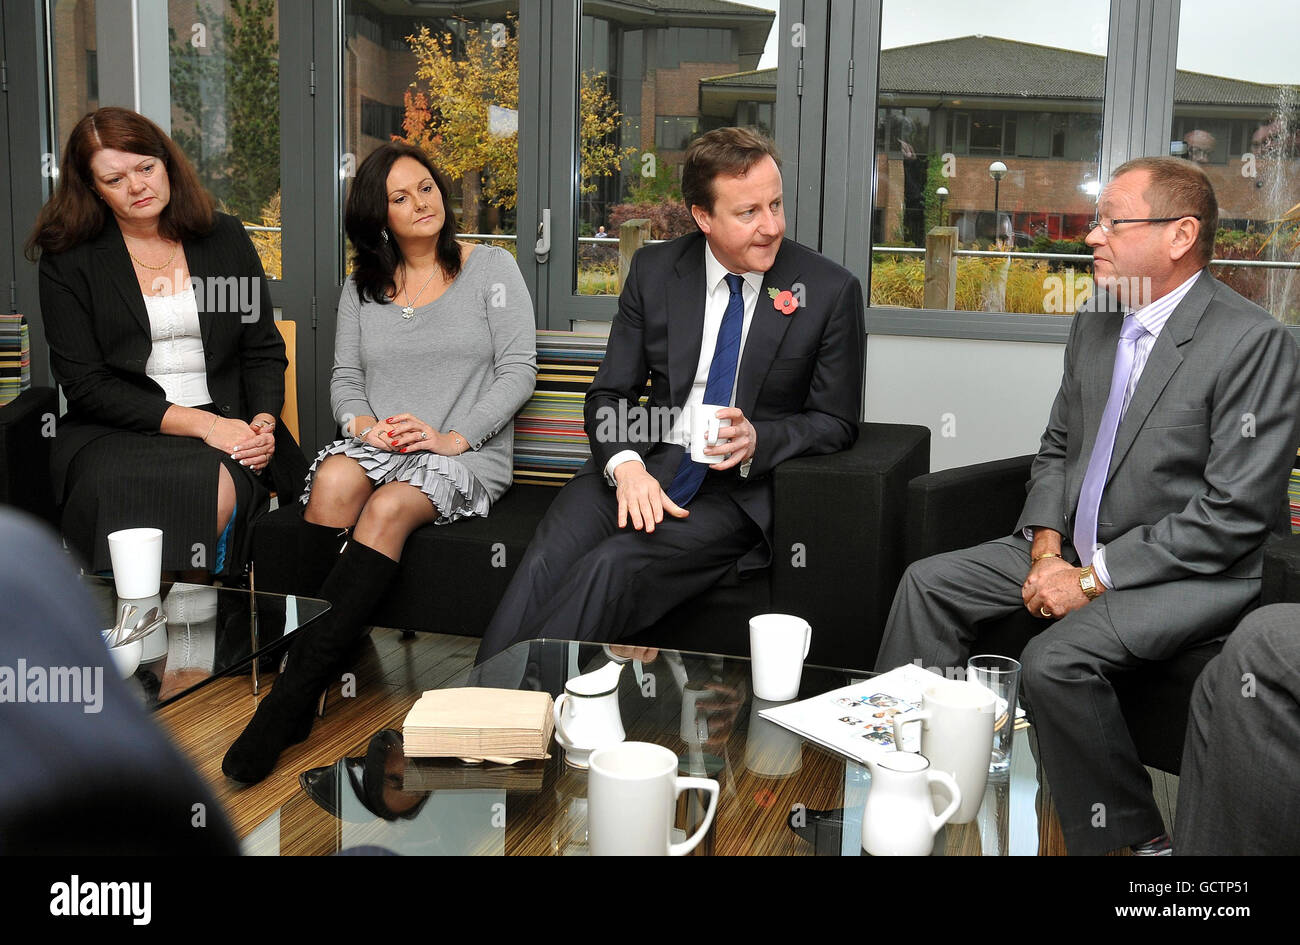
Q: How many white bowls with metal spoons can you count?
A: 1